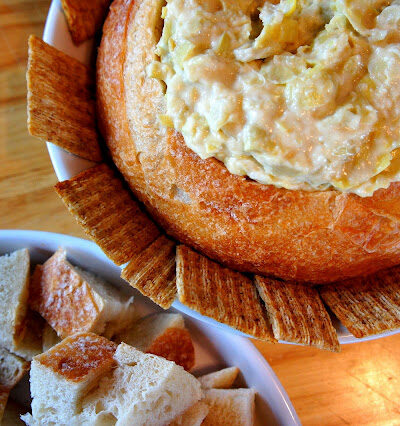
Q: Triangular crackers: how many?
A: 0